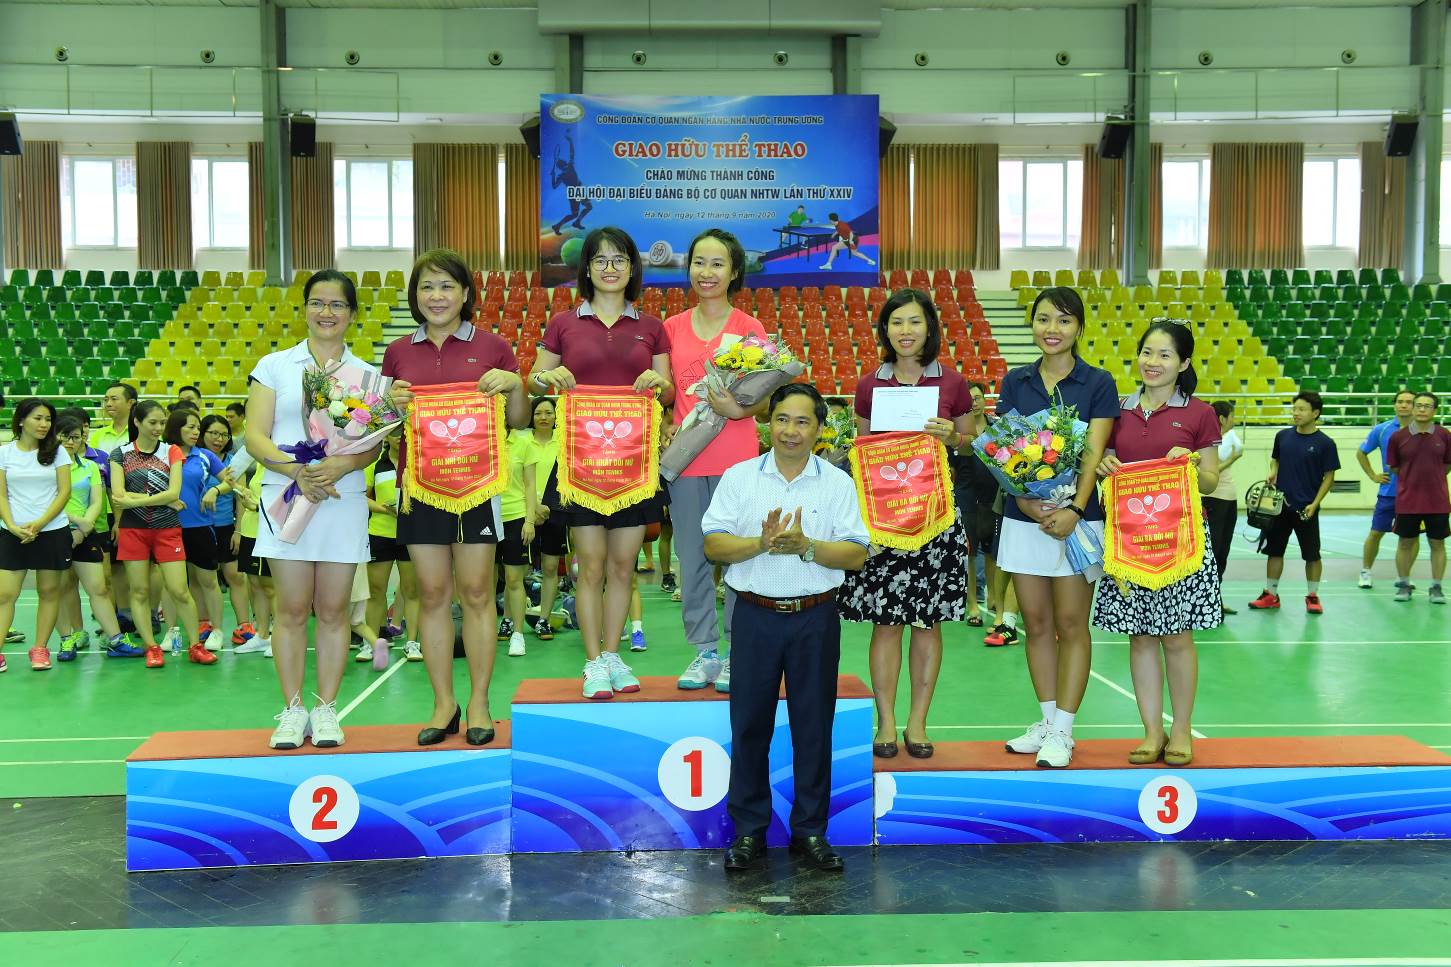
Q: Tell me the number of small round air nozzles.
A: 10